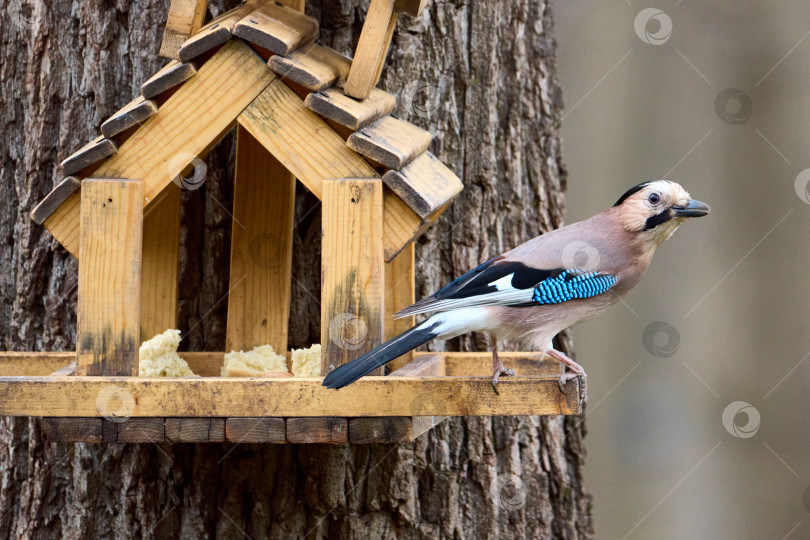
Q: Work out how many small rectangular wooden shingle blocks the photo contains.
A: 10